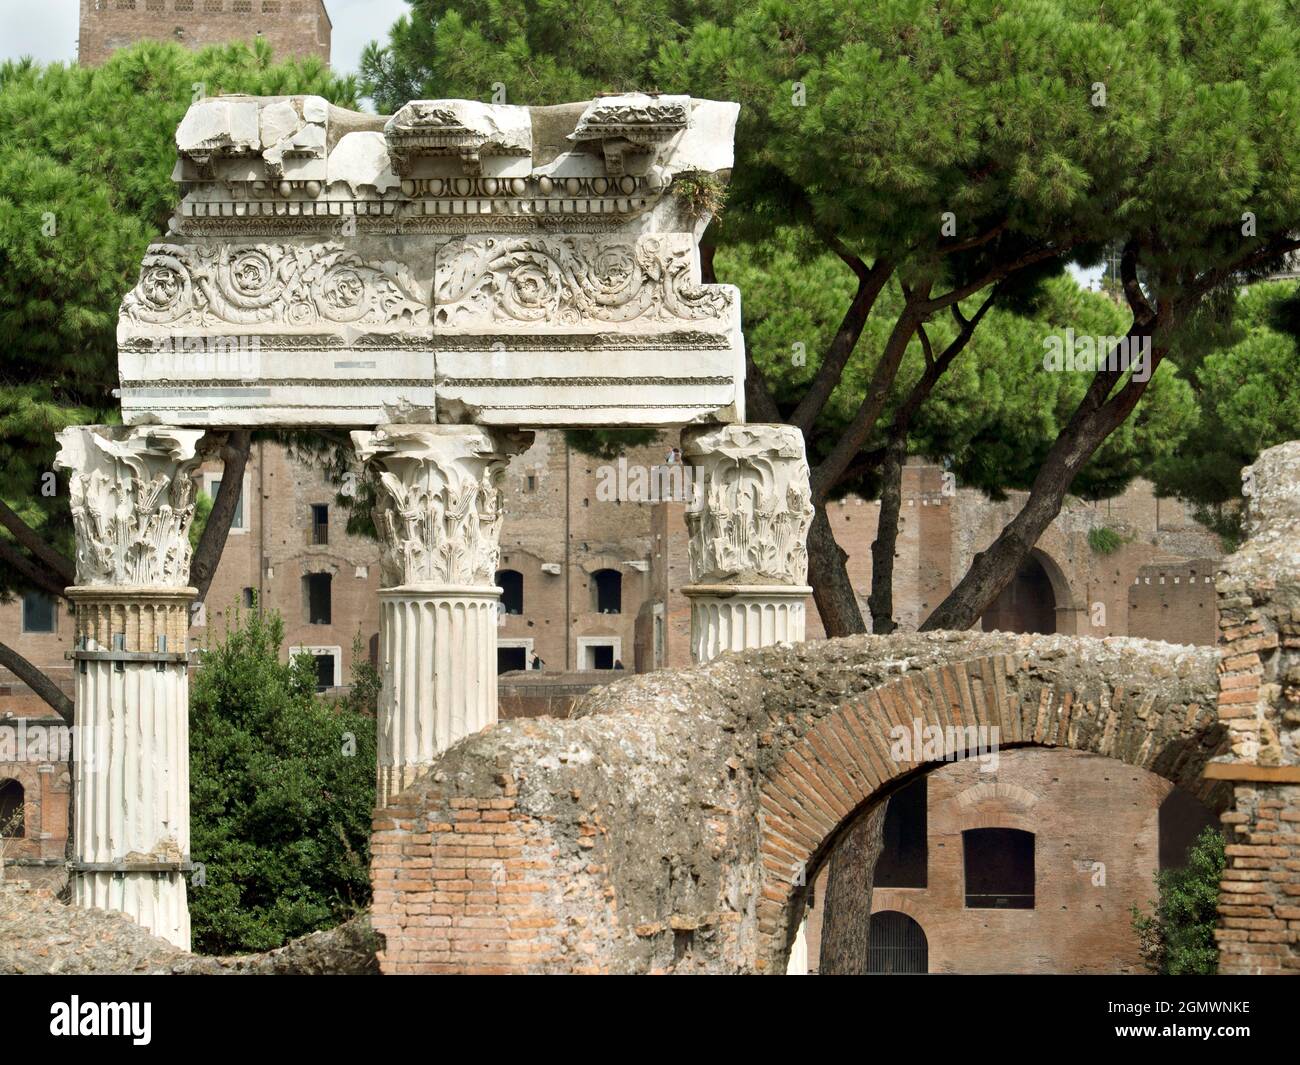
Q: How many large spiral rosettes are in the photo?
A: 5